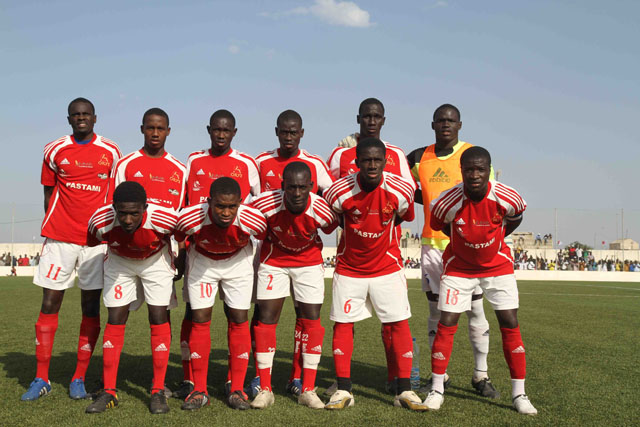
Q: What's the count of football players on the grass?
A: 11